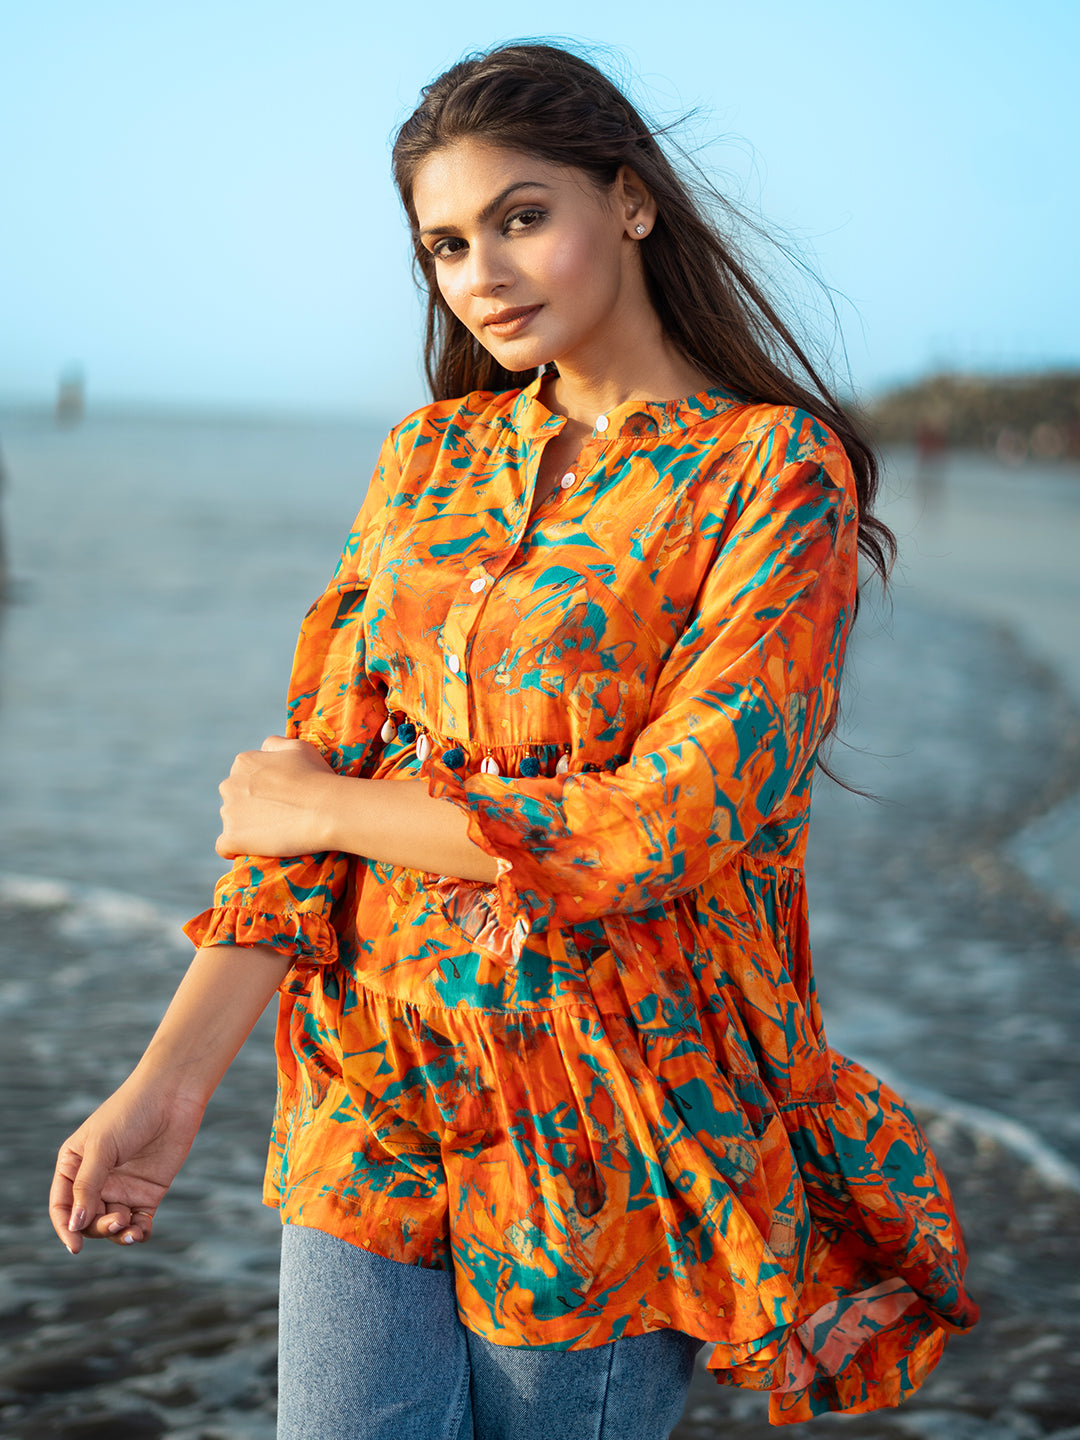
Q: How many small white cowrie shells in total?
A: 4